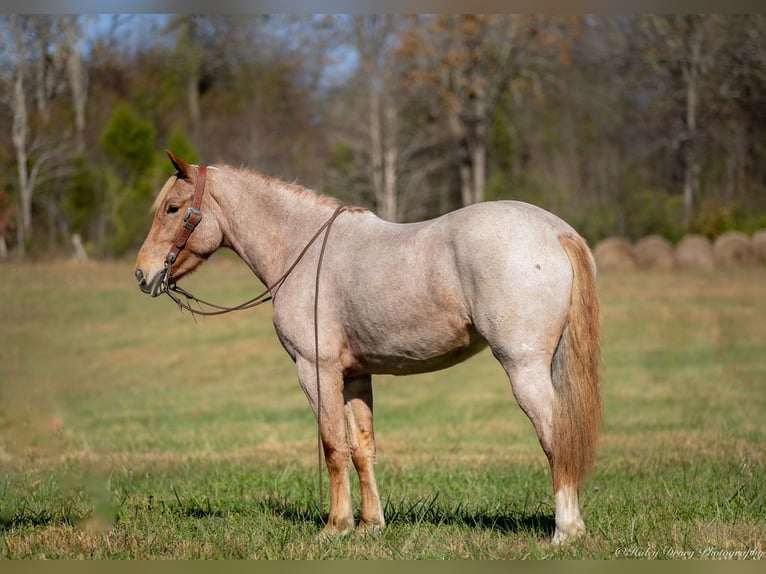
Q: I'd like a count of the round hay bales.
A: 5